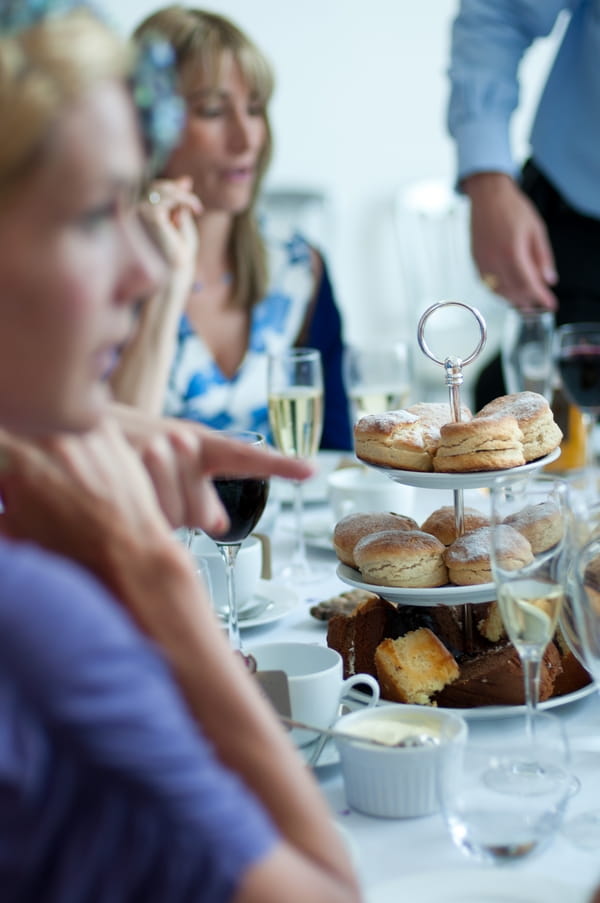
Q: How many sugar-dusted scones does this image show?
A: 9